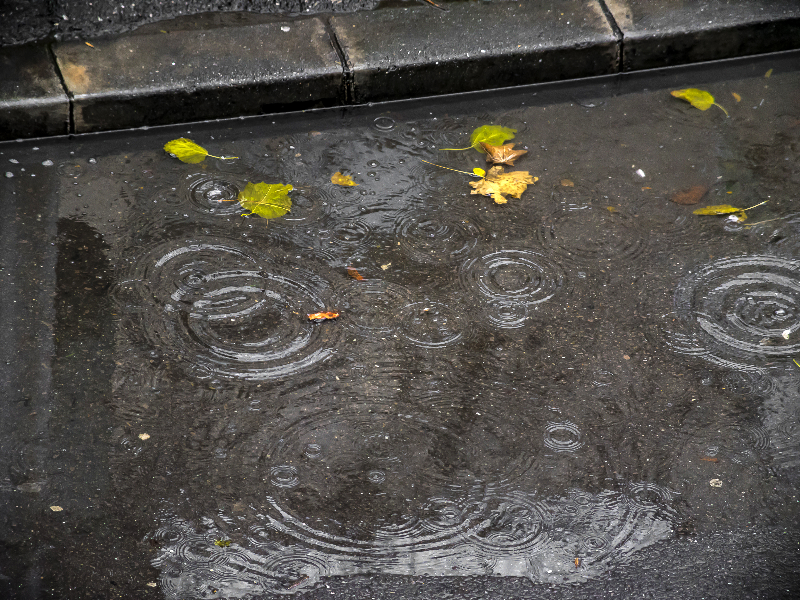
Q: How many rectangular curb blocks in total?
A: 4